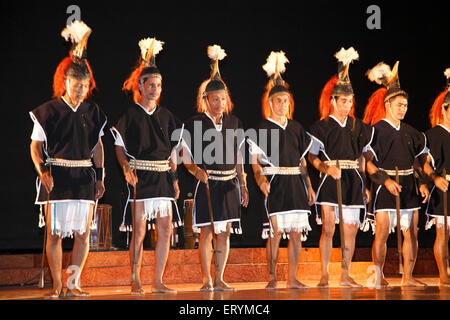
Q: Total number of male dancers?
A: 7